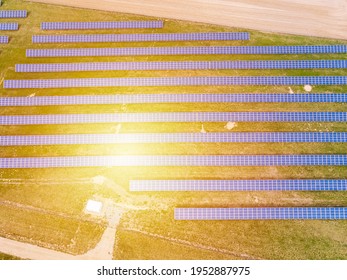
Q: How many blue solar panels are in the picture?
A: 14